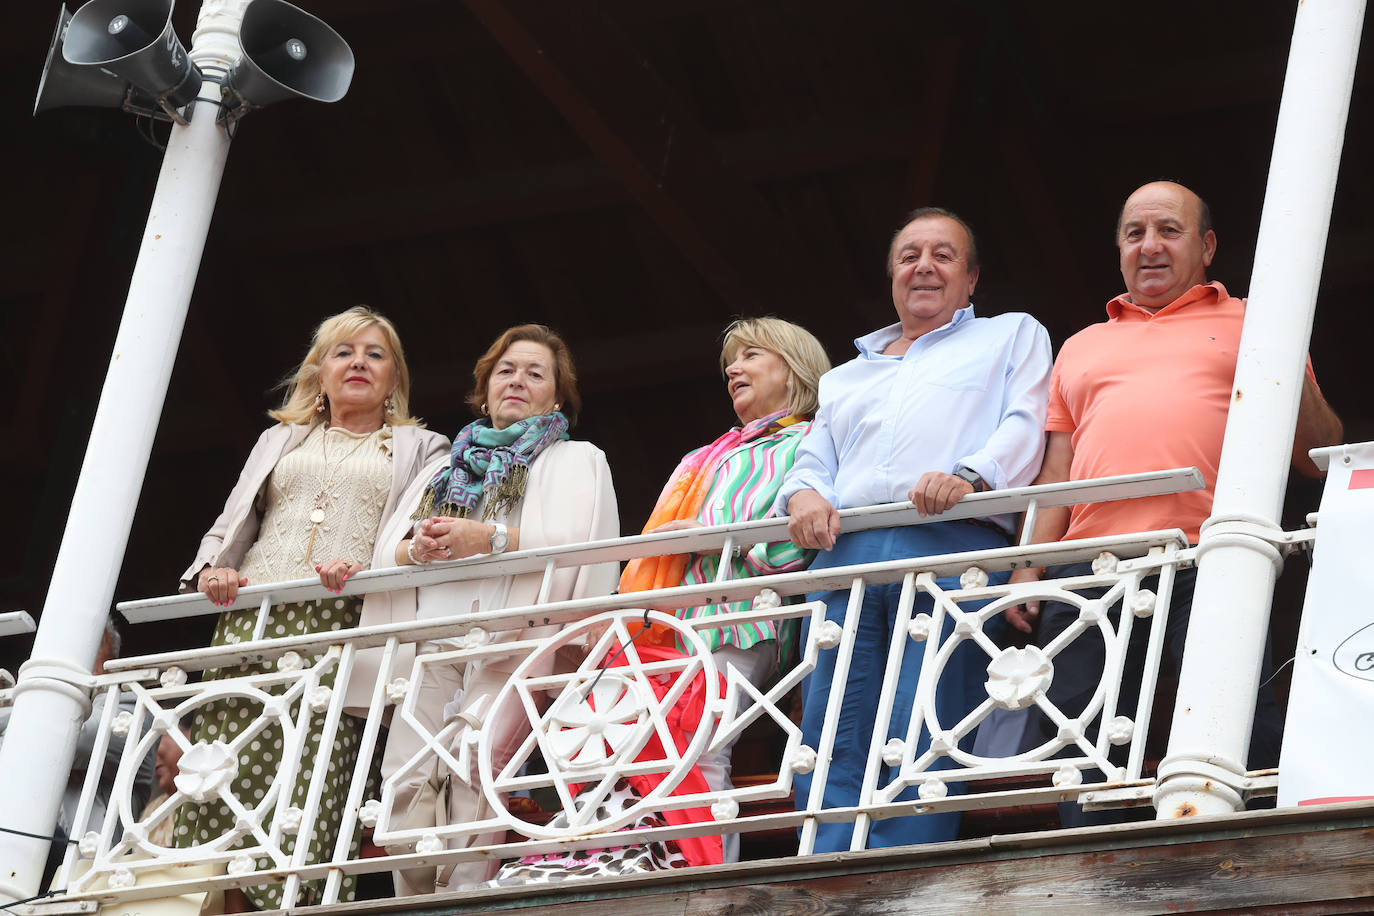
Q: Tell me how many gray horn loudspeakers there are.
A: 3